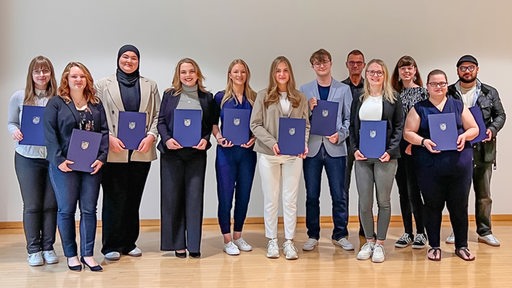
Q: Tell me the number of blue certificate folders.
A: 10